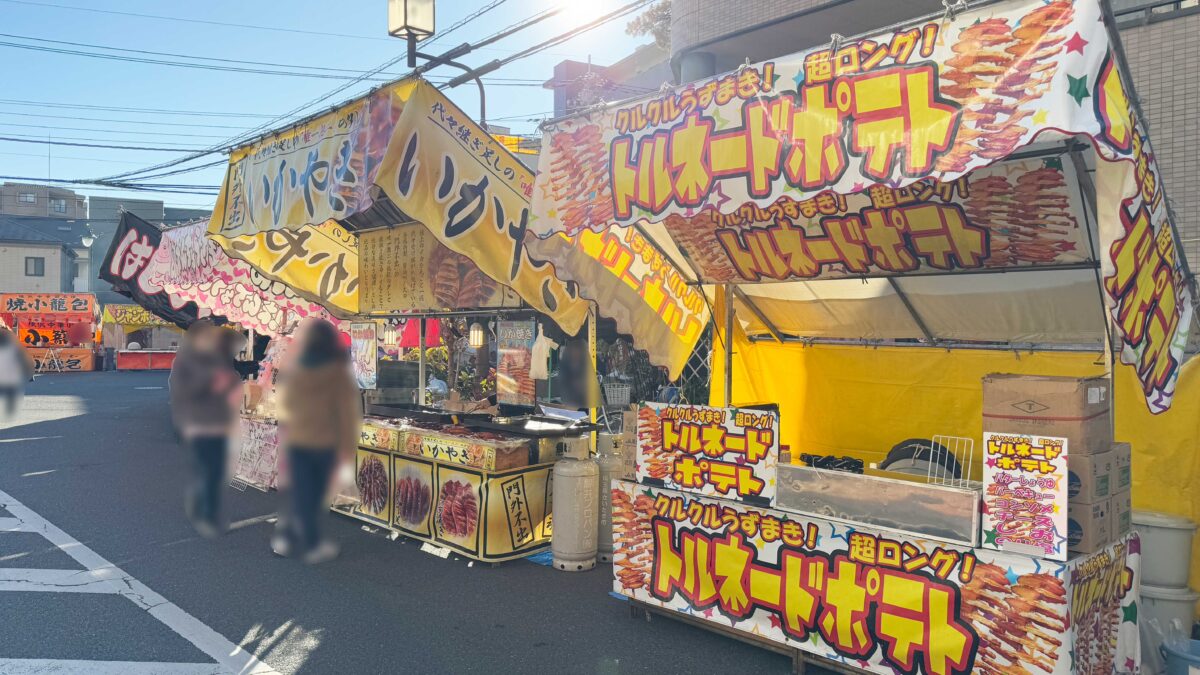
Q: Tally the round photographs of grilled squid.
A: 3